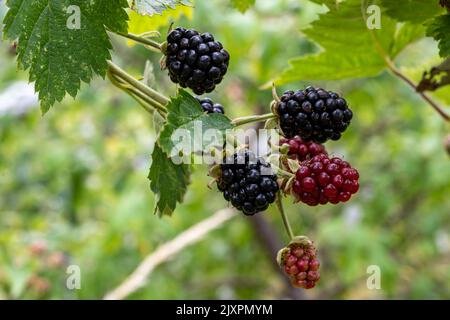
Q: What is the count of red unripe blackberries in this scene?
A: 3